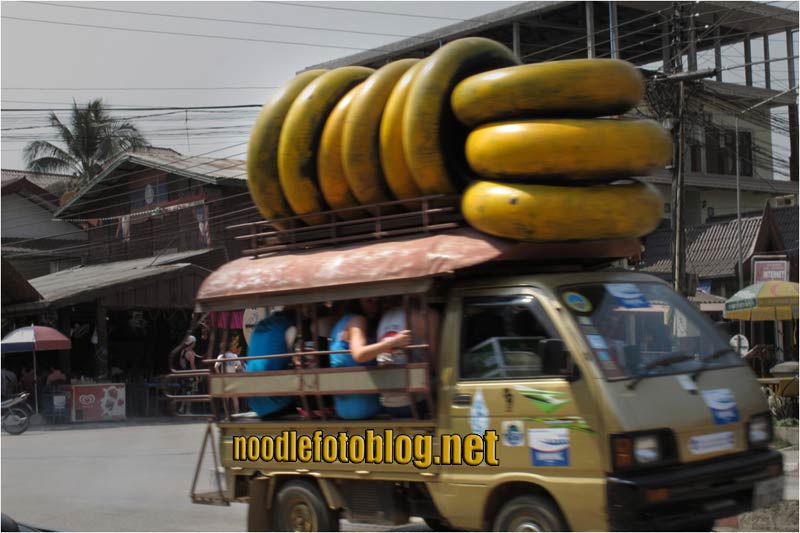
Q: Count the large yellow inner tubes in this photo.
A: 9